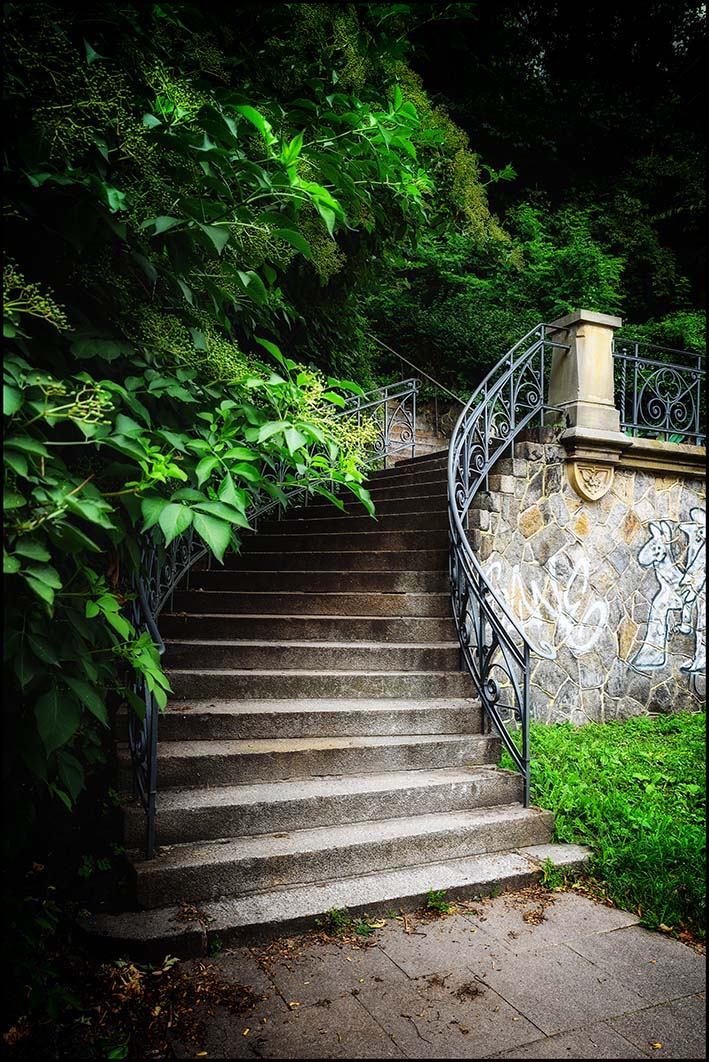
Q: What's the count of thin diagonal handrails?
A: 1